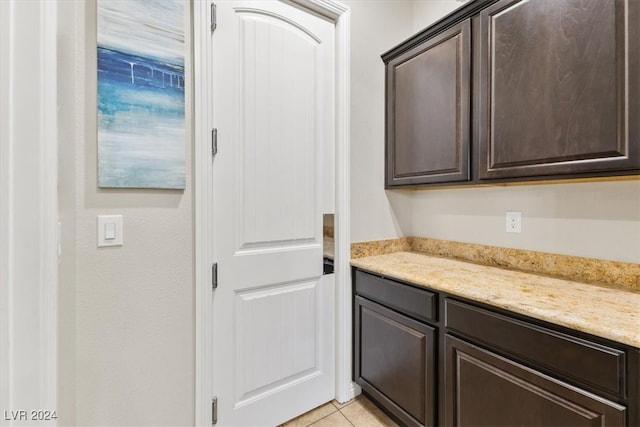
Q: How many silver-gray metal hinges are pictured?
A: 4